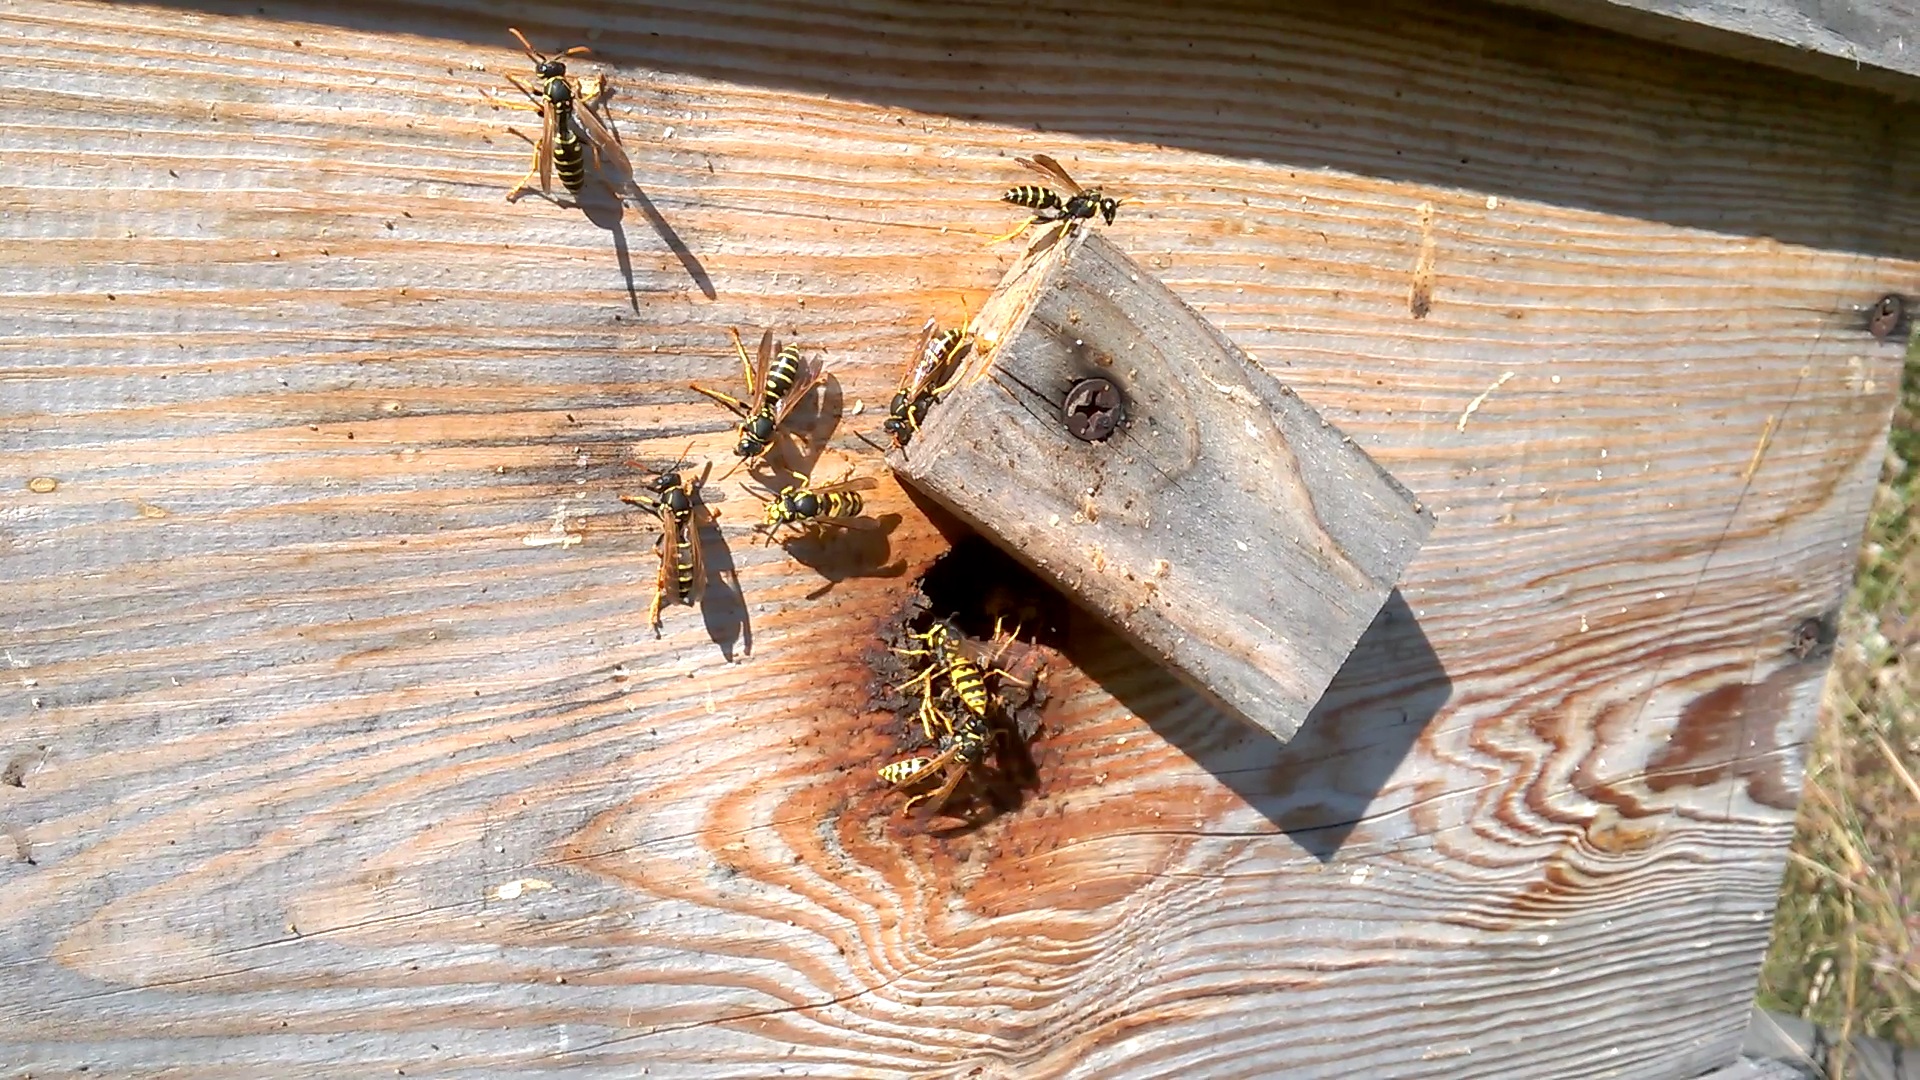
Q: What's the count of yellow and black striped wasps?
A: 8